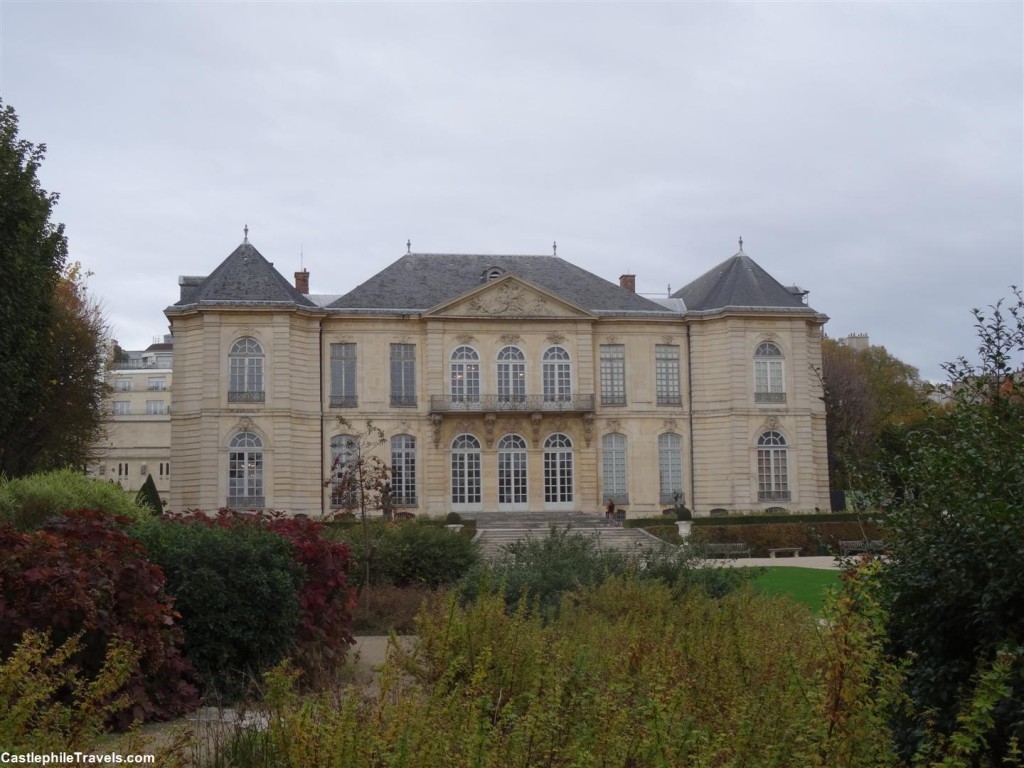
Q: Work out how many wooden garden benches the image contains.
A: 2